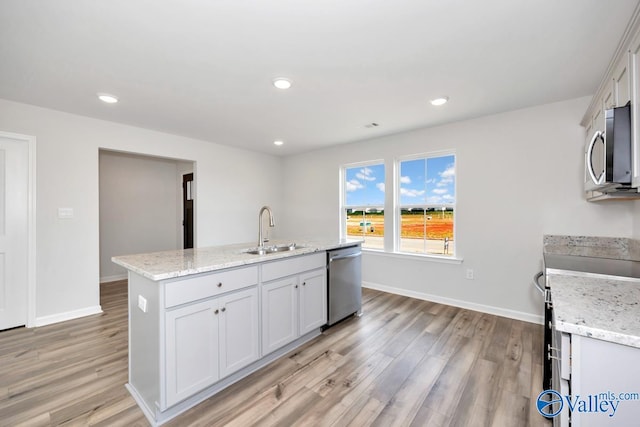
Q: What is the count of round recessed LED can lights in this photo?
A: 4